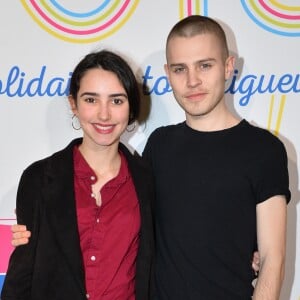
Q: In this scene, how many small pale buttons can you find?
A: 5